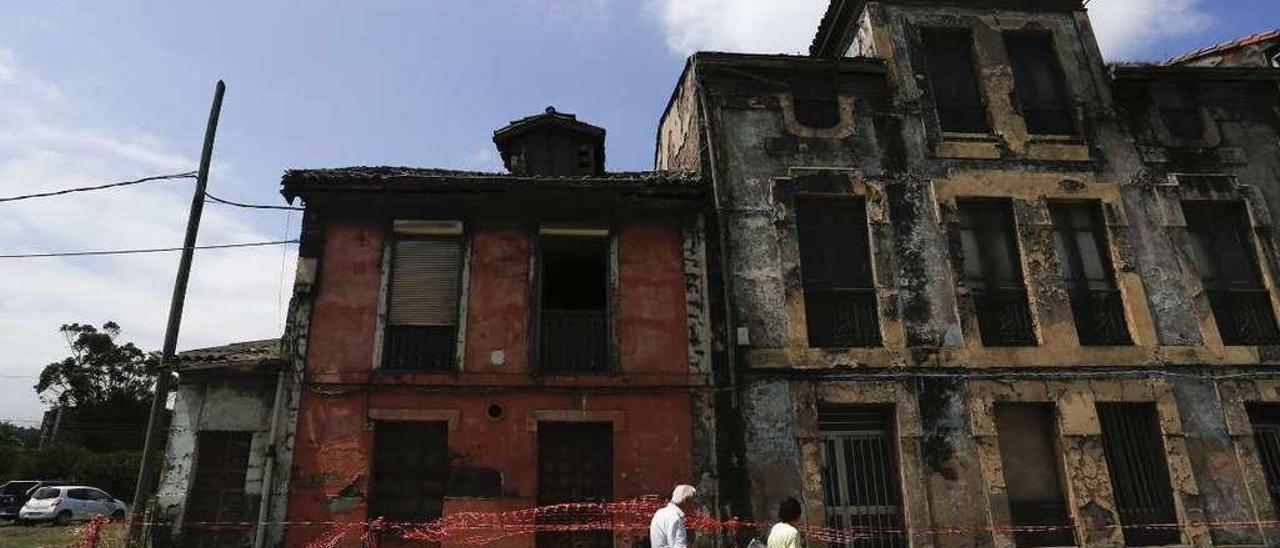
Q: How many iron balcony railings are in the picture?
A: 6